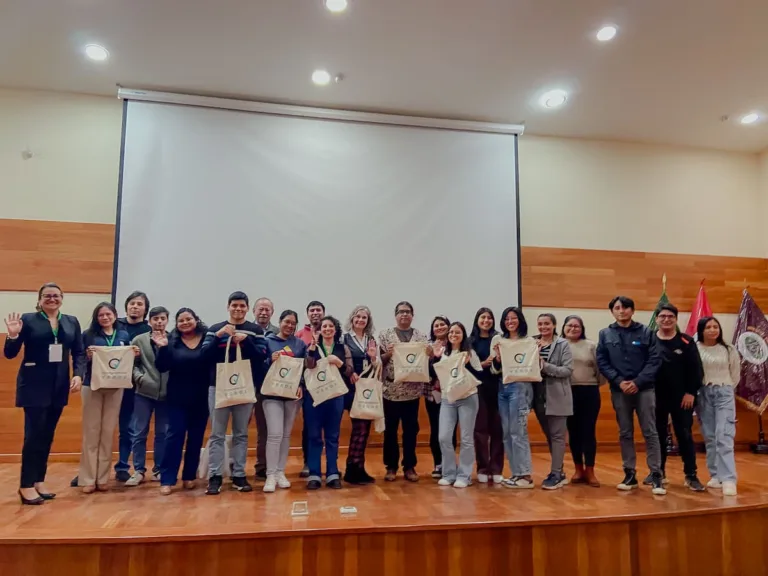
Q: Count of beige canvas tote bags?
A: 8